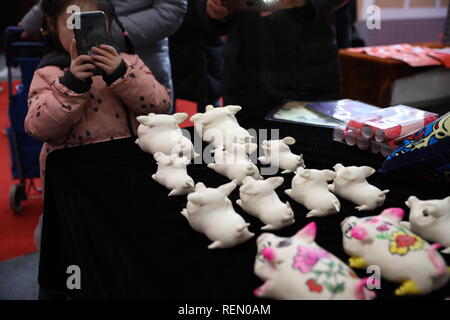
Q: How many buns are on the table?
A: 12